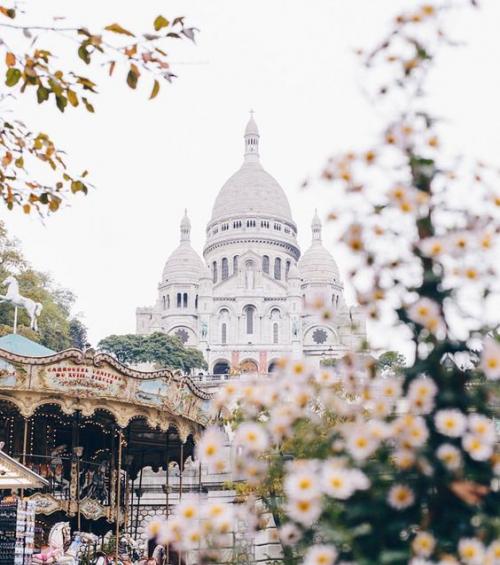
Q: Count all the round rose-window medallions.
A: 2